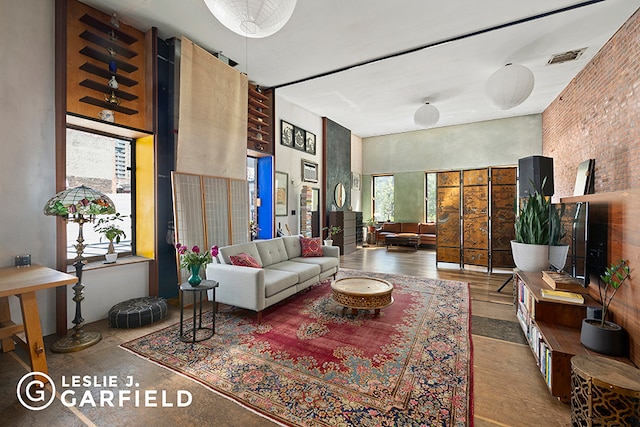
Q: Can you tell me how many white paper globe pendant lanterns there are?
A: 3